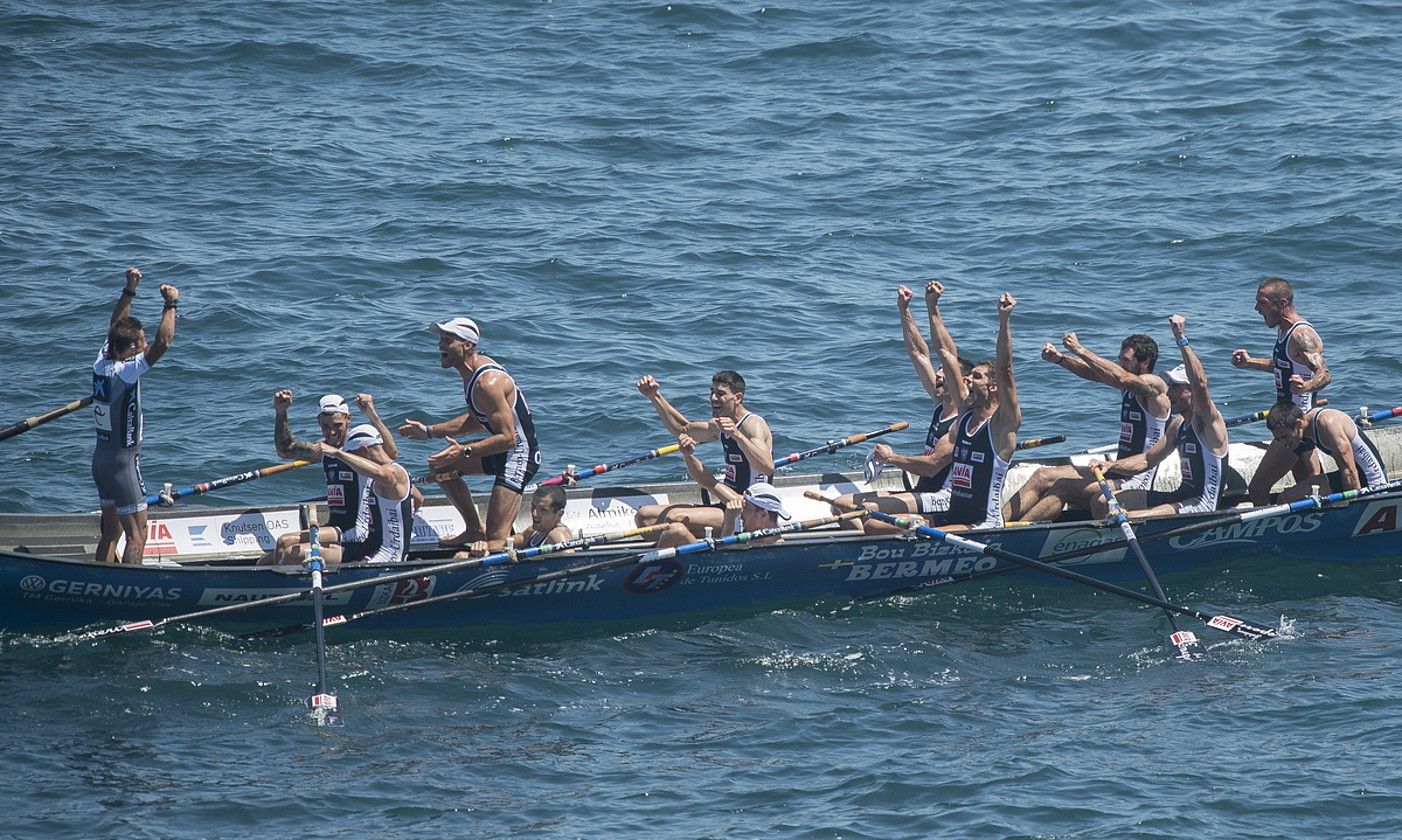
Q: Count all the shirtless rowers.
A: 0